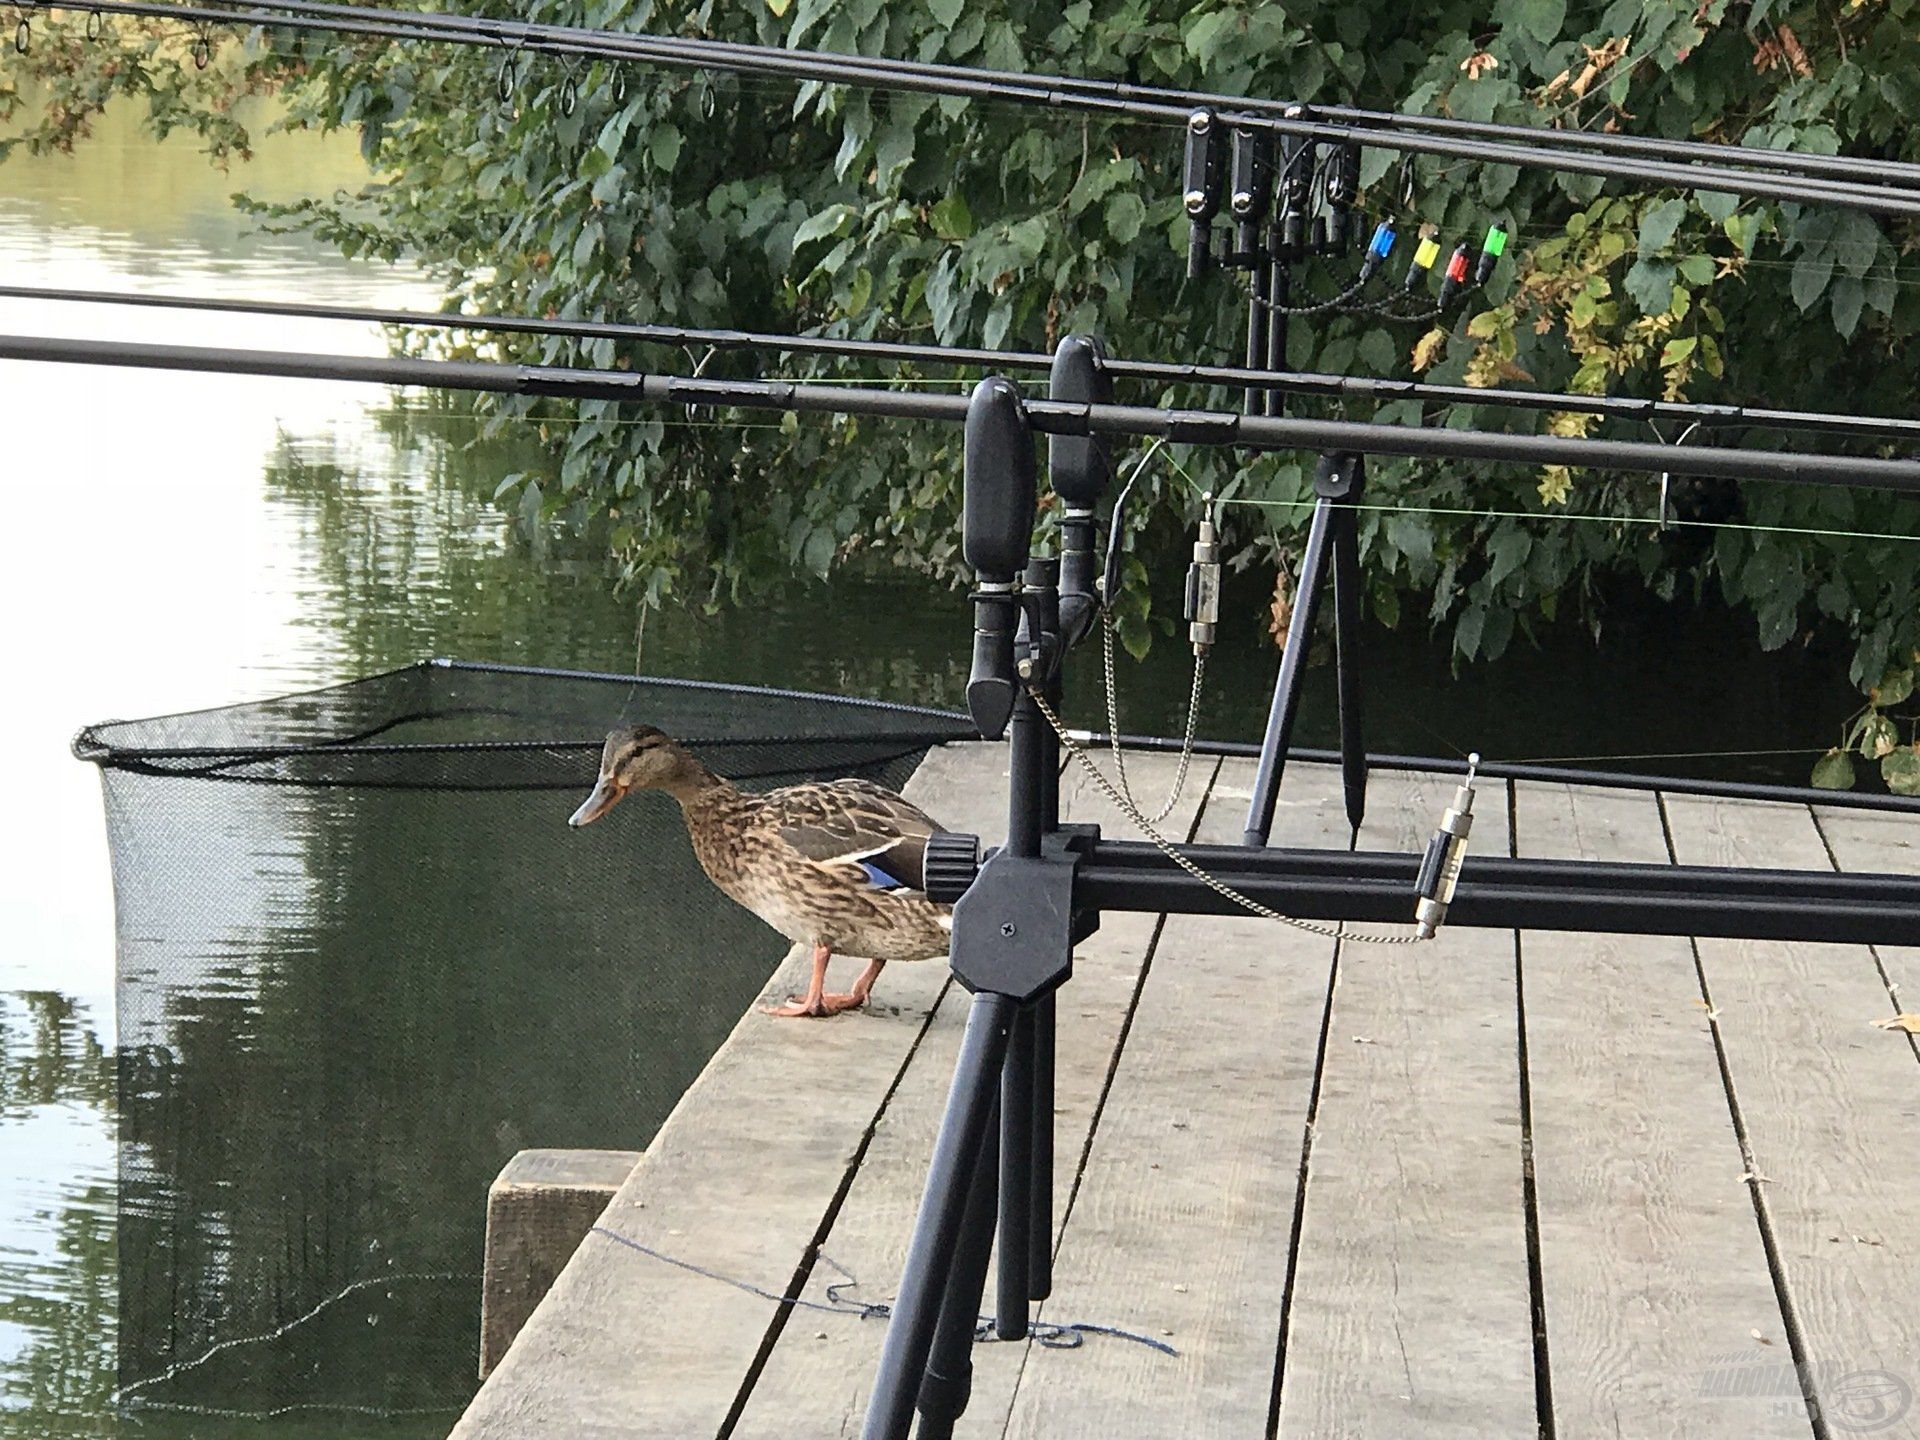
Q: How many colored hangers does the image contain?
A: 4